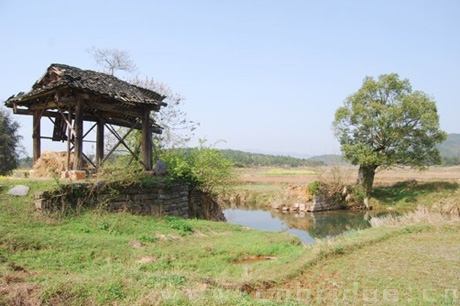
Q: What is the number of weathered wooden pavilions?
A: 1